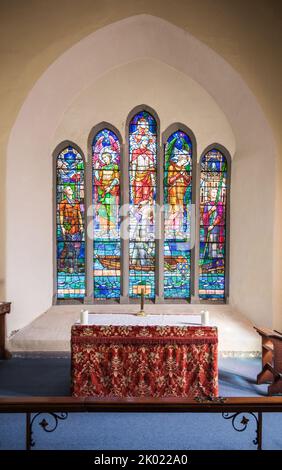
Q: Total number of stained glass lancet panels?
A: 5